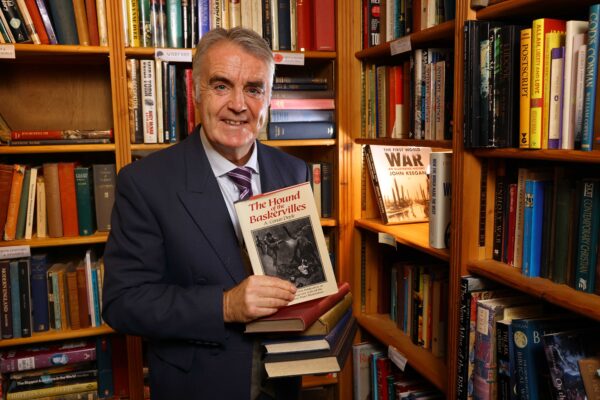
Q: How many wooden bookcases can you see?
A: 4